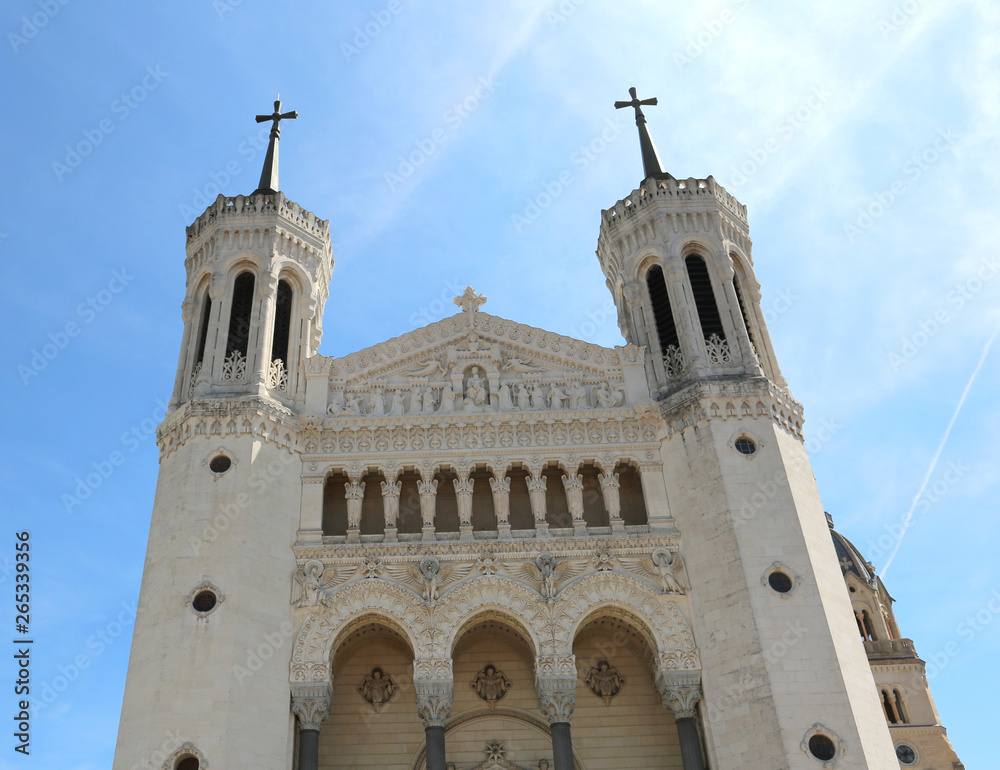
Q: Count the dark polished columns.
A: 4